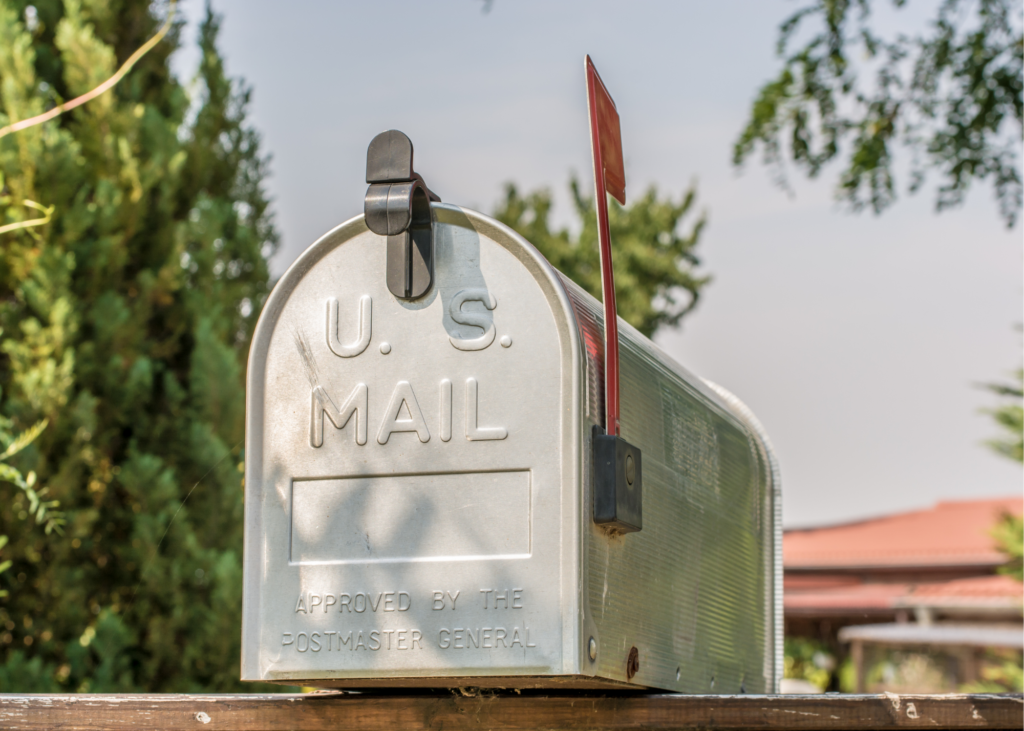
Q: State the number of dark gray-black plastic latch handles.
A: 1